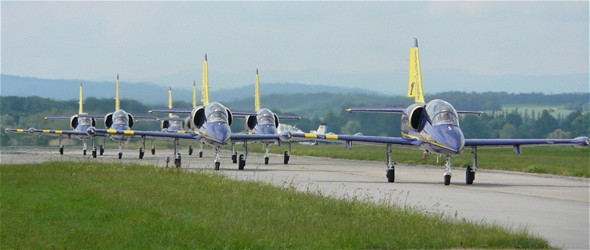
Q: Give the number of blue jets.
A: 7